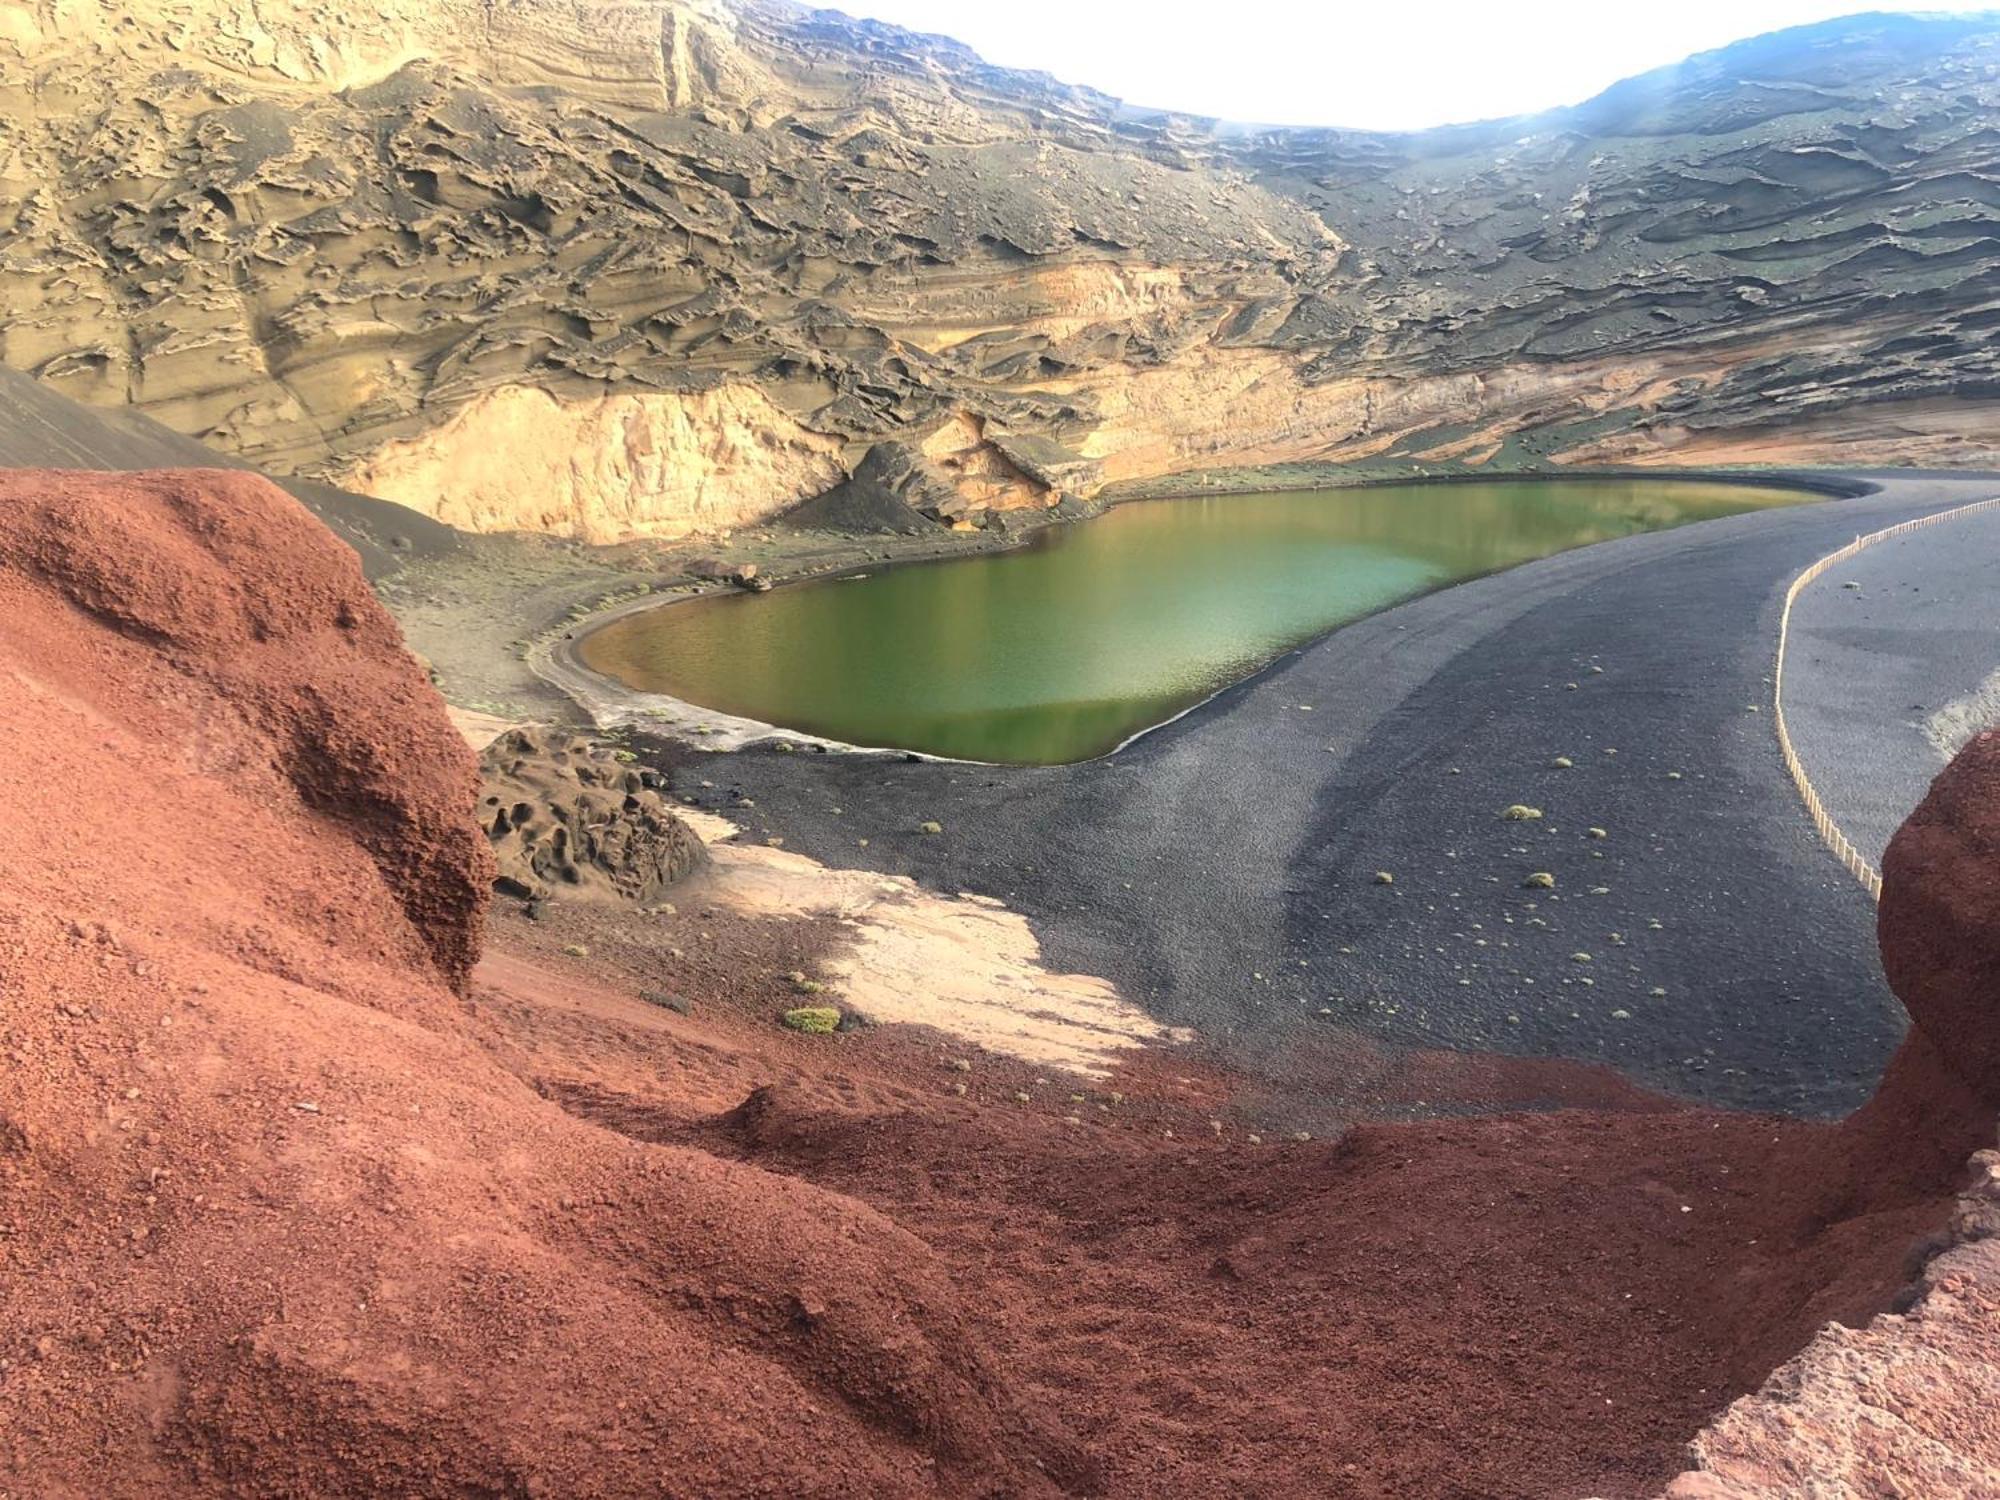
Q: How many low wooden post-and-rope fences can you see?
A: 1